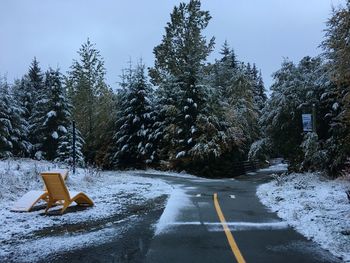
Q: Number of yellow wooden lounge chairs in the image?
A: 2